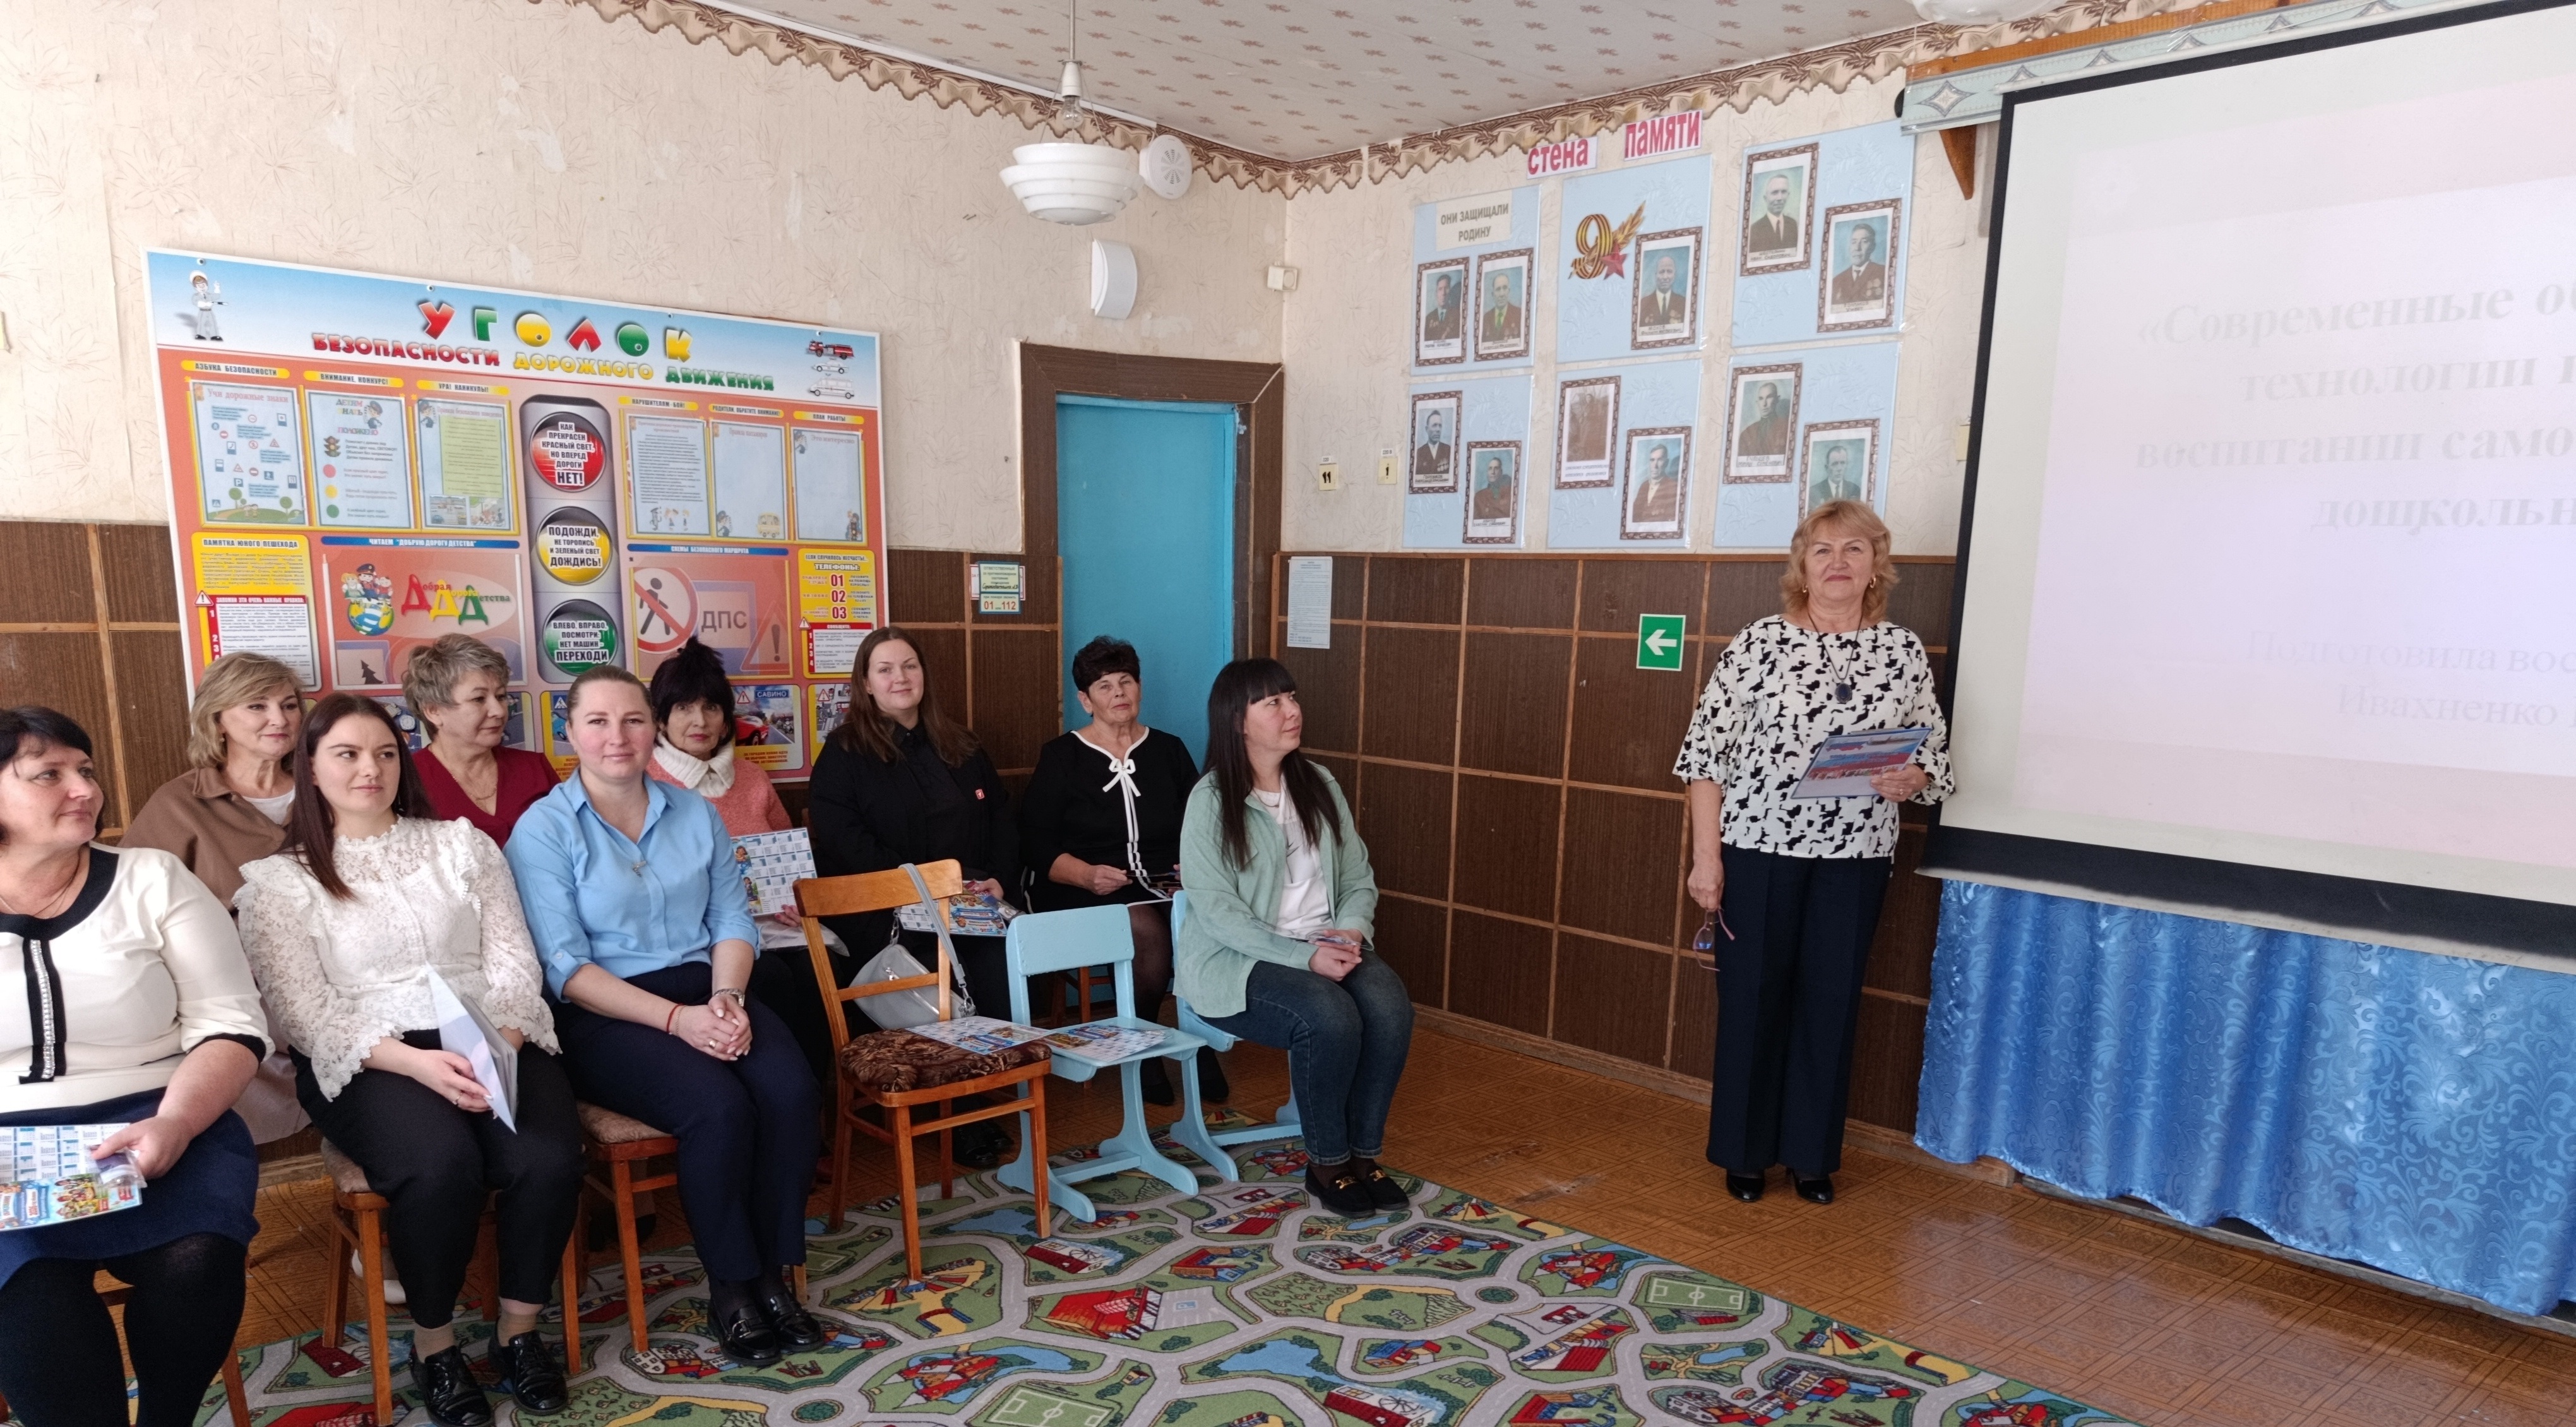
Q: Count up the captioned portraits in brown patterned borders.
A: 11